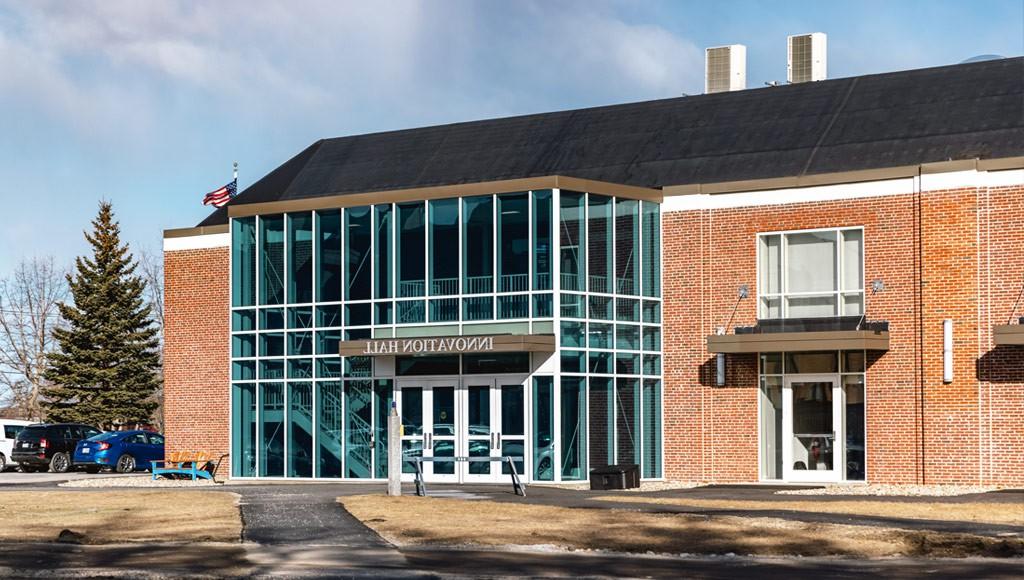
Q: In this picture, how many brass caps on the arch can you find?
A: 0